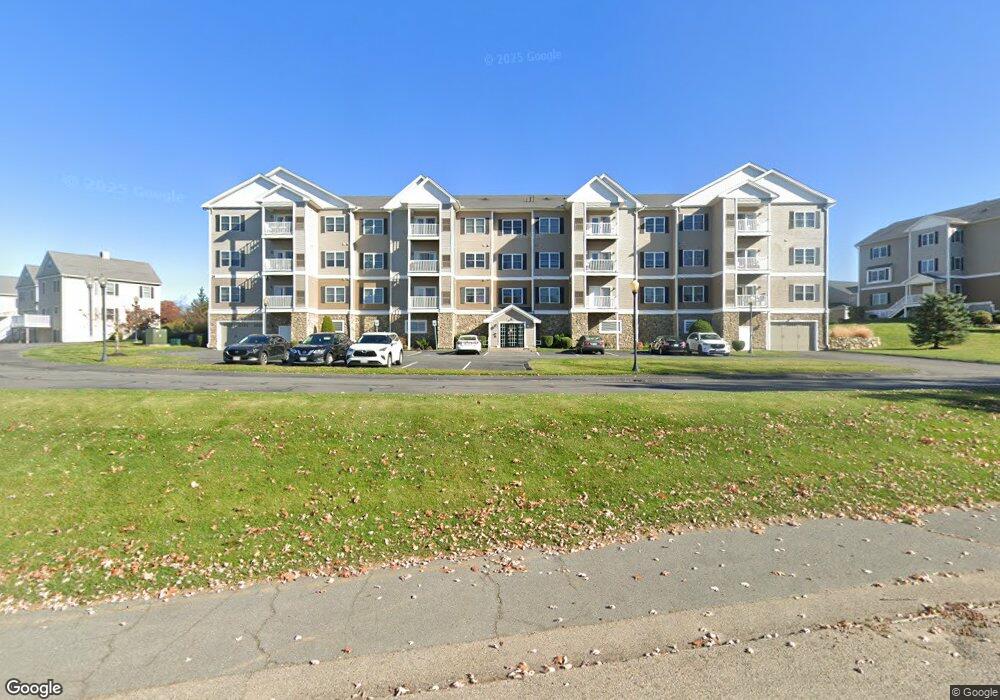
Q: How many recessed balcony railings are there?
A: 12